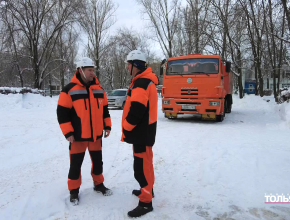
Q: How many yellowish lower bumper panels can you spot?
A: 2